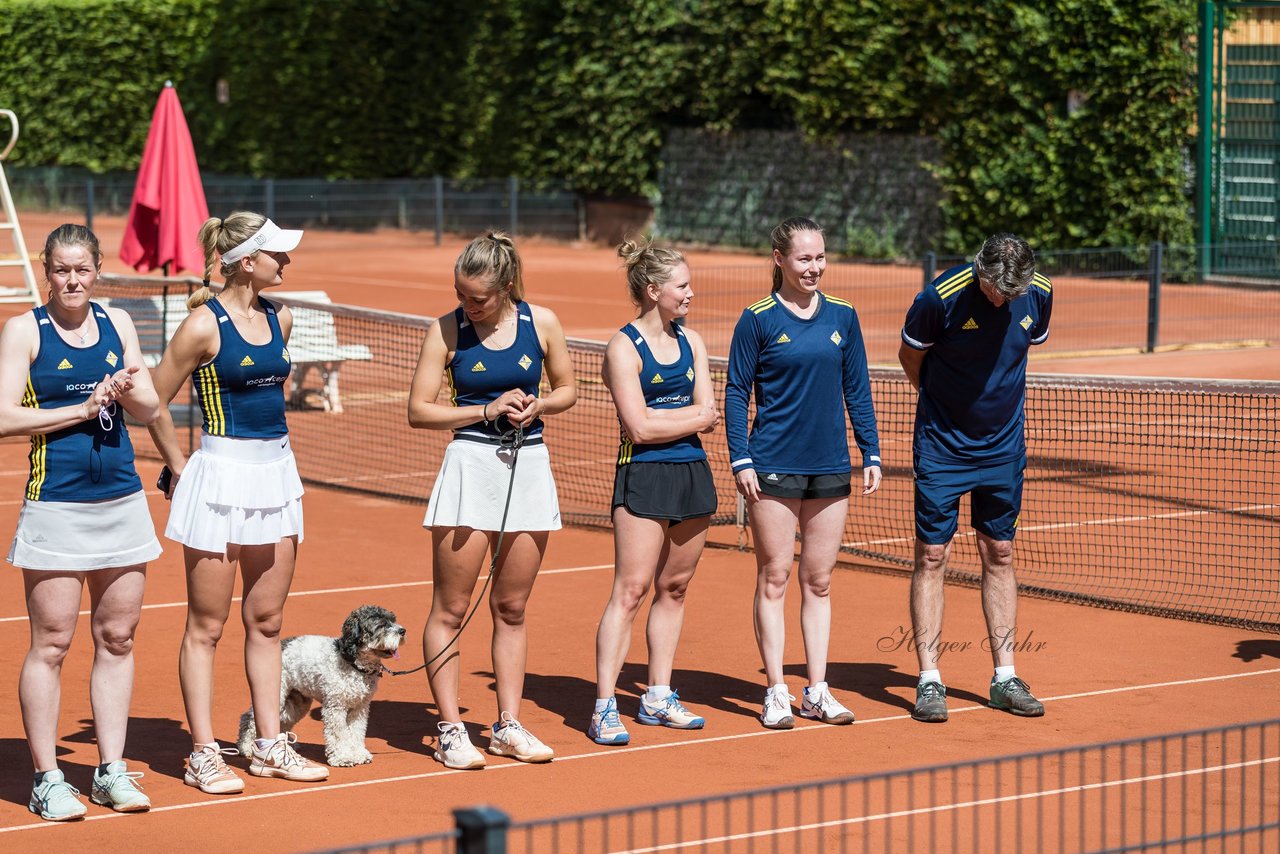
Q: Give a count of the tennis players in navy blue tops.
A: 6